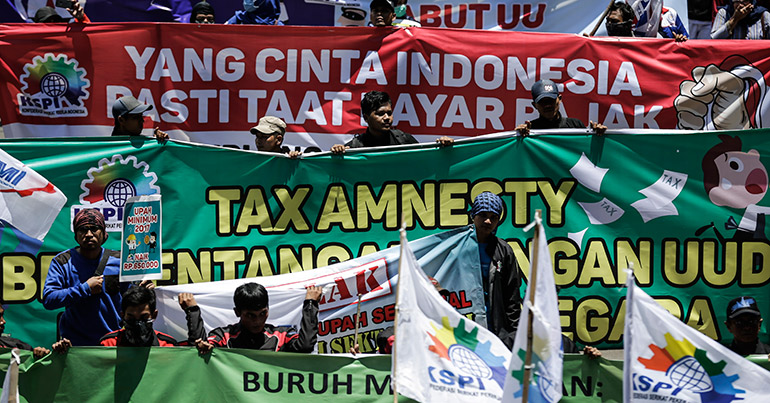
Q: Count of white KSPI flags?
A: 3